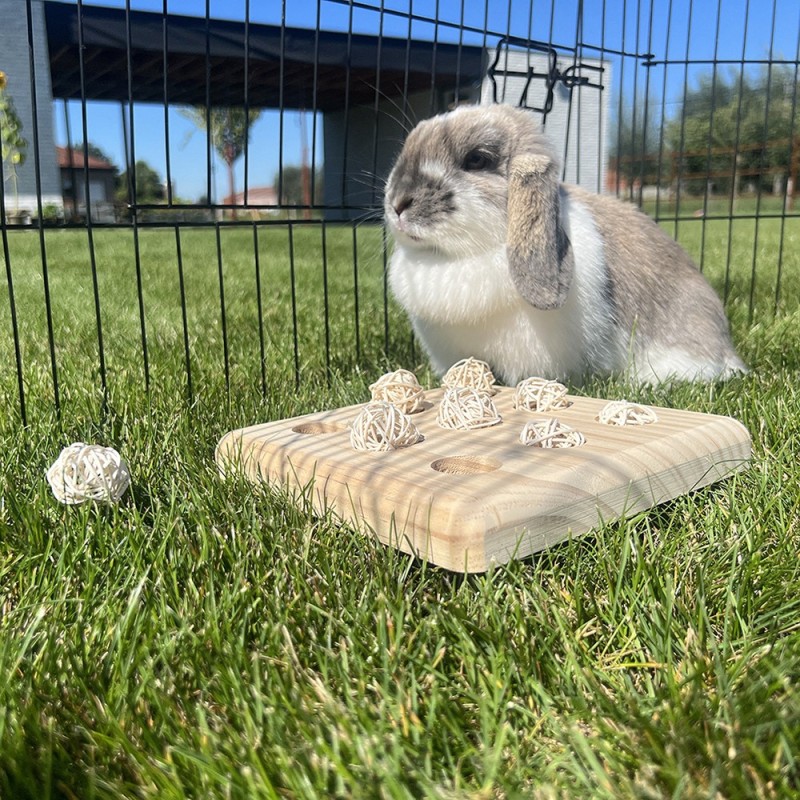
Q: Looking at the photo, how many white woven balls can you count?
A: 8